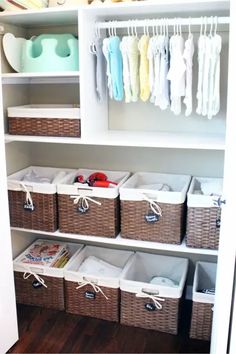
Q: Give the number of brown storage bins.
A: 9